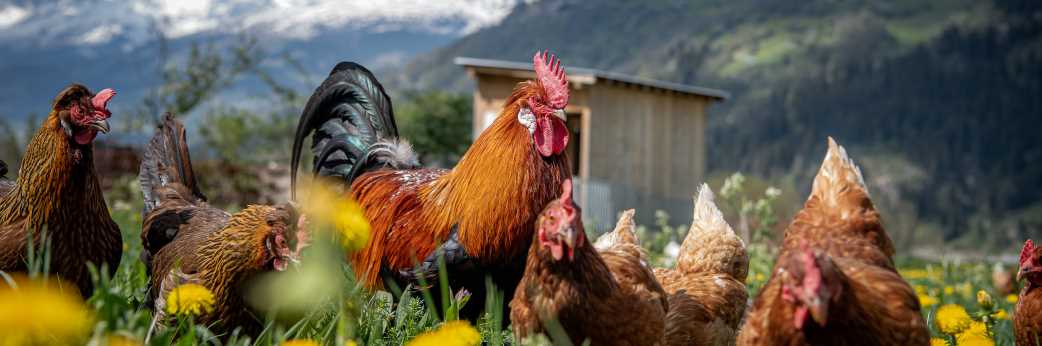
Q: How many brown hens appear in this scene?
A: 6